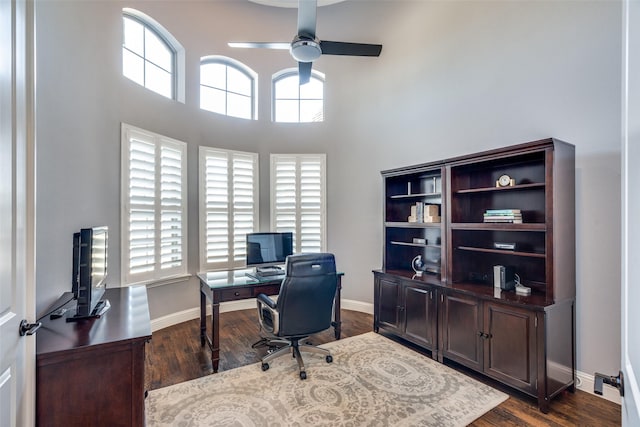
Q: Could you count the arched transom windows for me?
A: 3